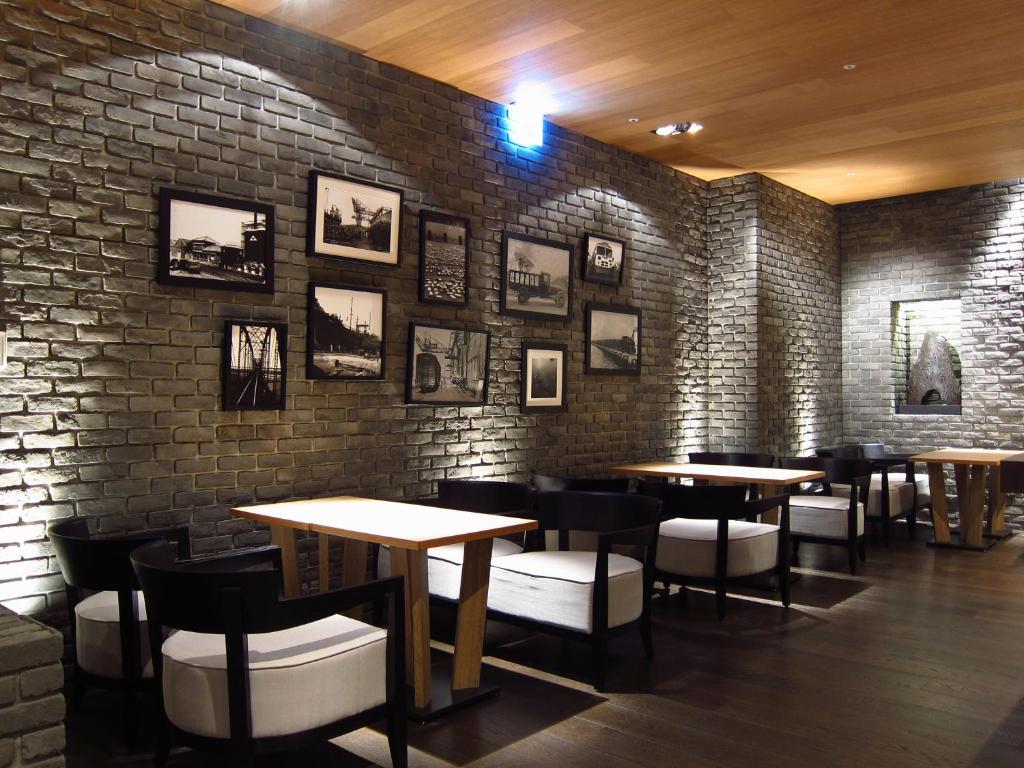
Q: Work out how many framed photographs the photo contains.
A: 10